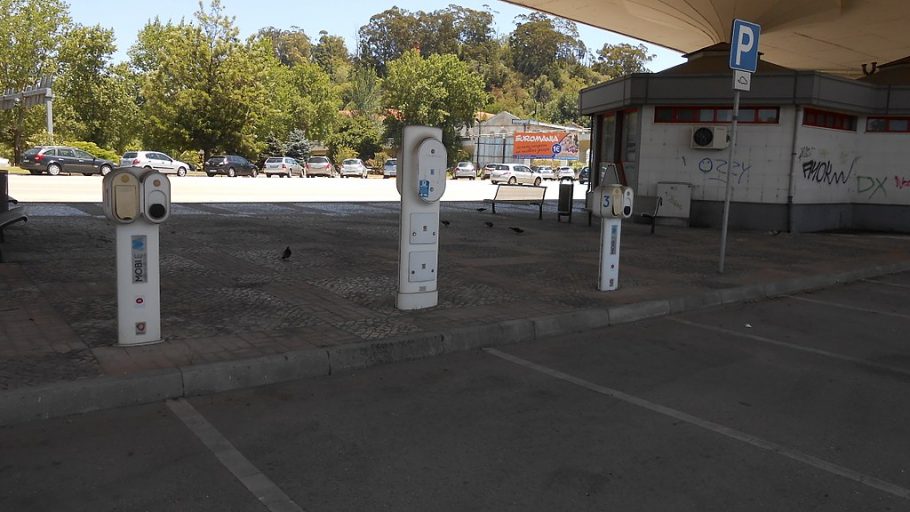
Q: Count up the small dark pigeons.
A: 5